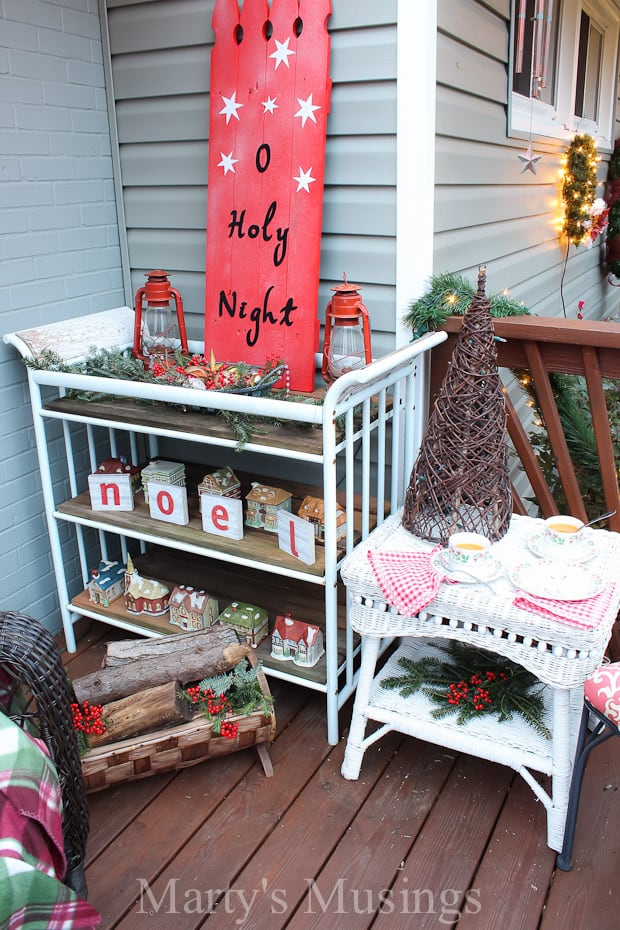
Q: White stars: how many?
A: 6